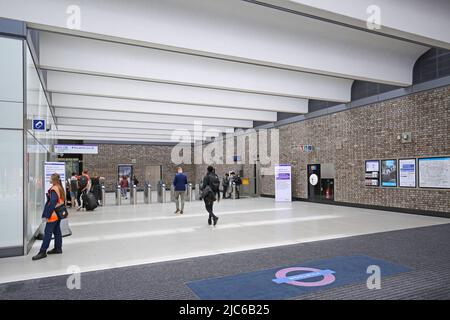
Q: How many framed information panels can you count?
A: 4